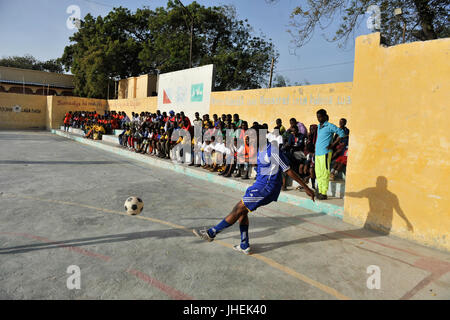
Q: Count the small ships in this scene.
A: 0